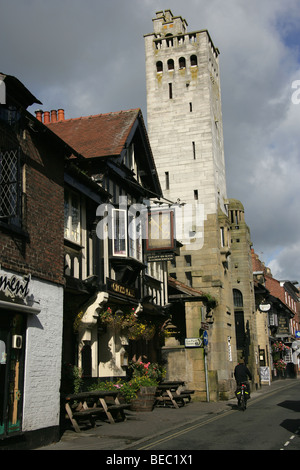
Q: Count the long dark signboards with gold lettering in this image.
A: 1